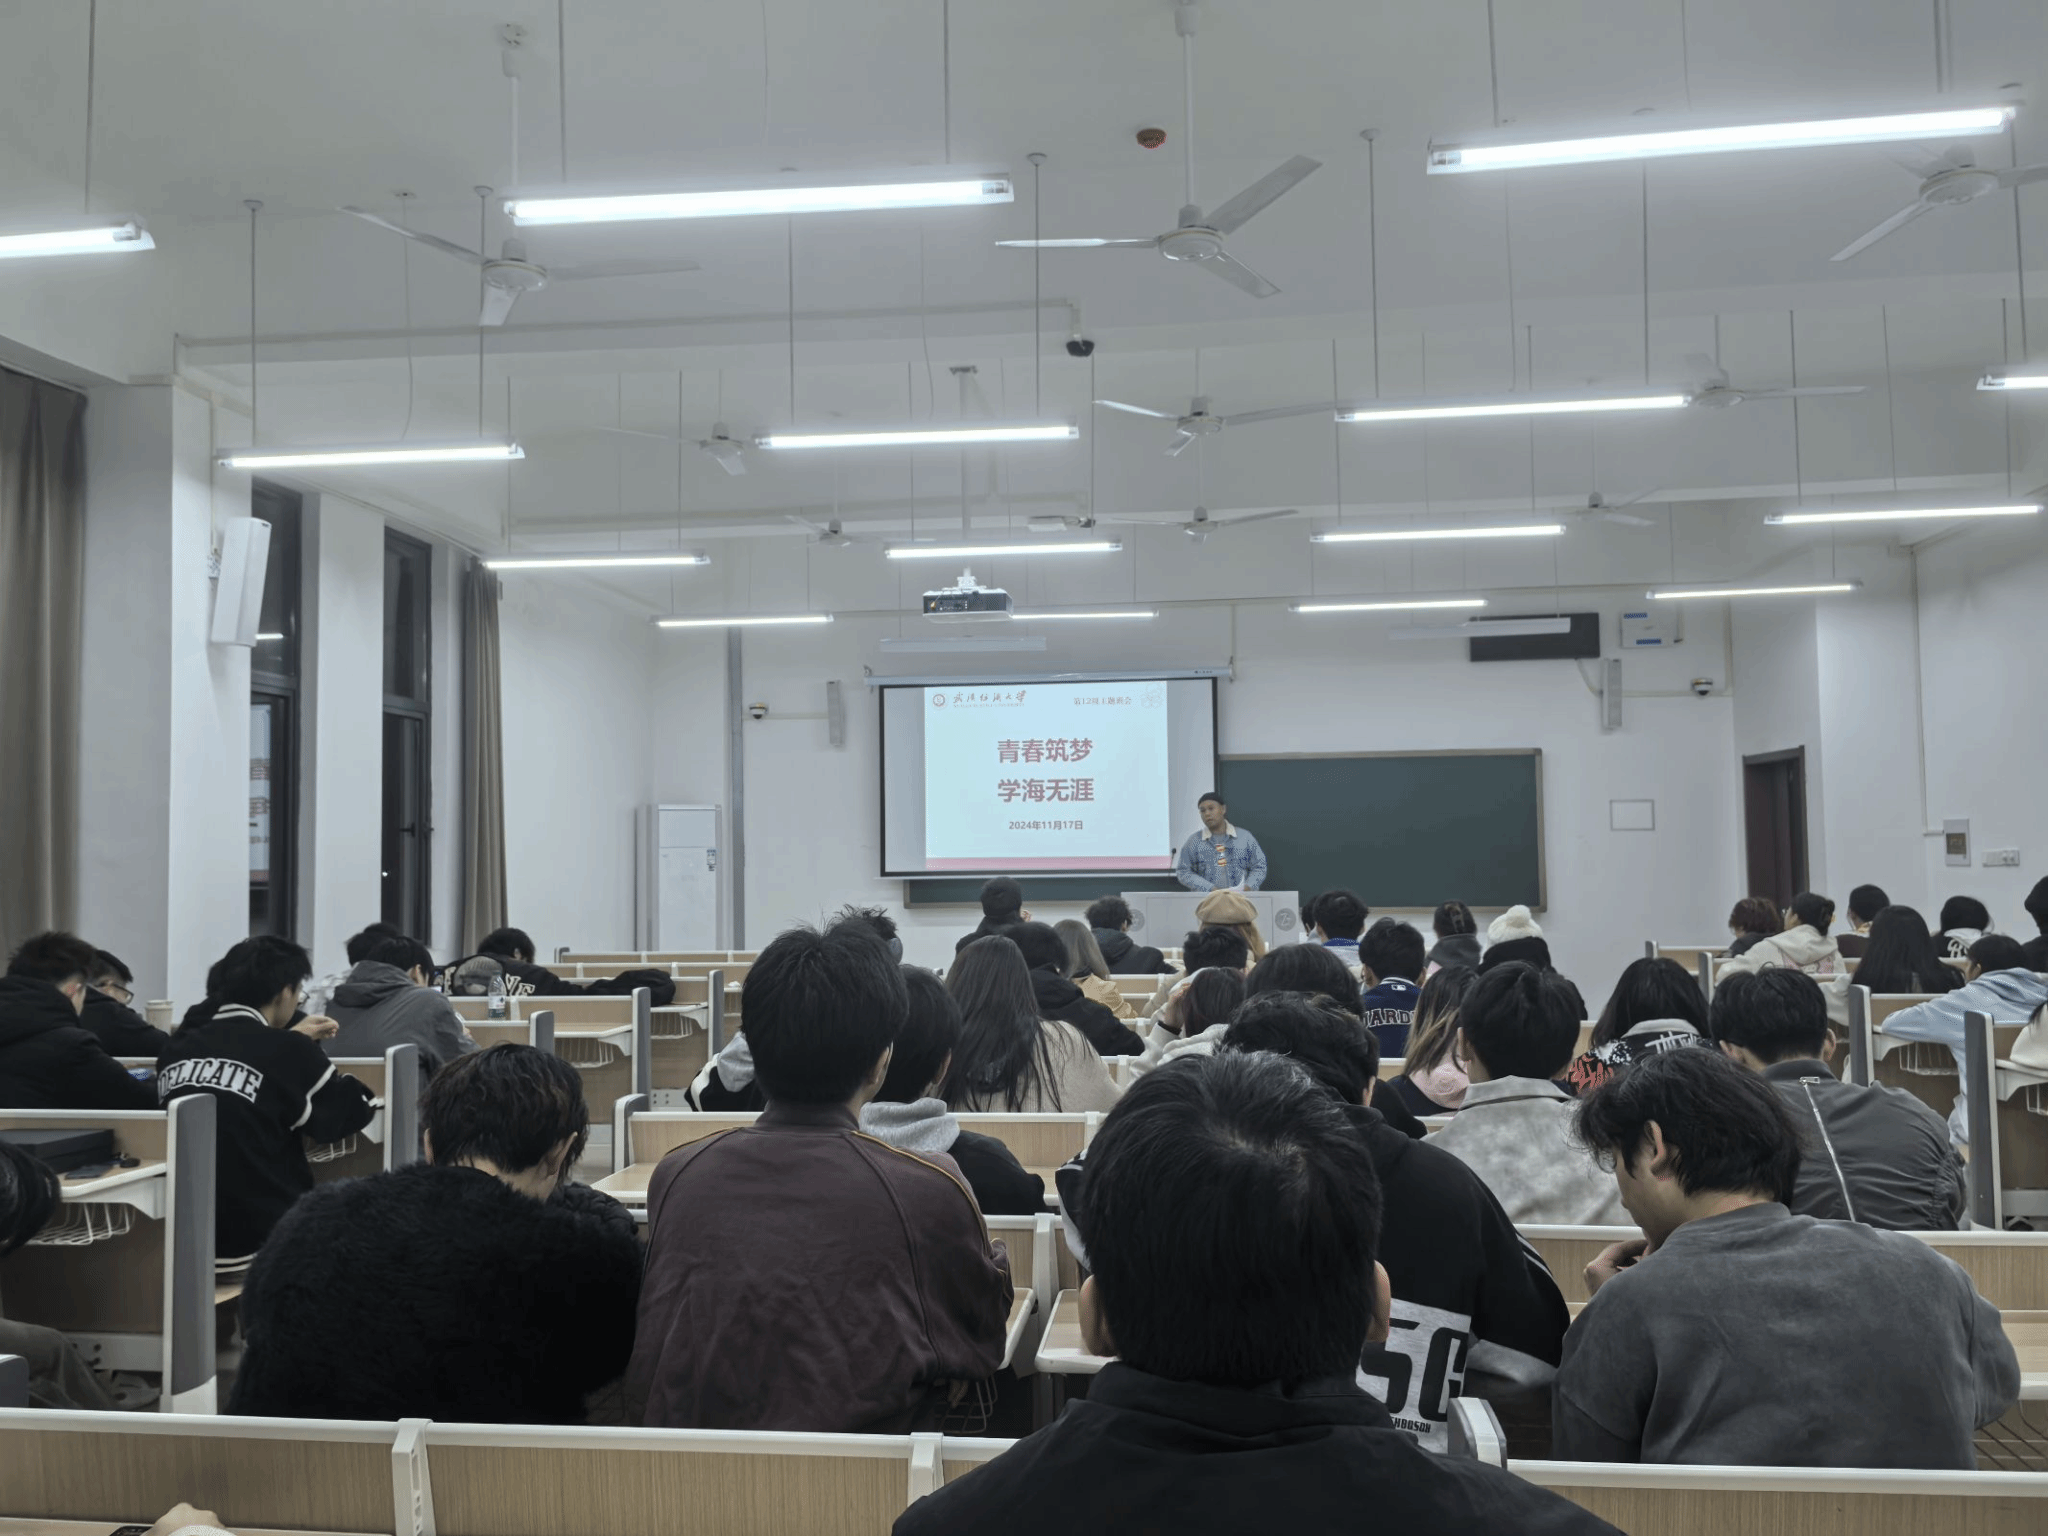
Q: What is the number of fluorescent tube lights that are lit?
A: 15